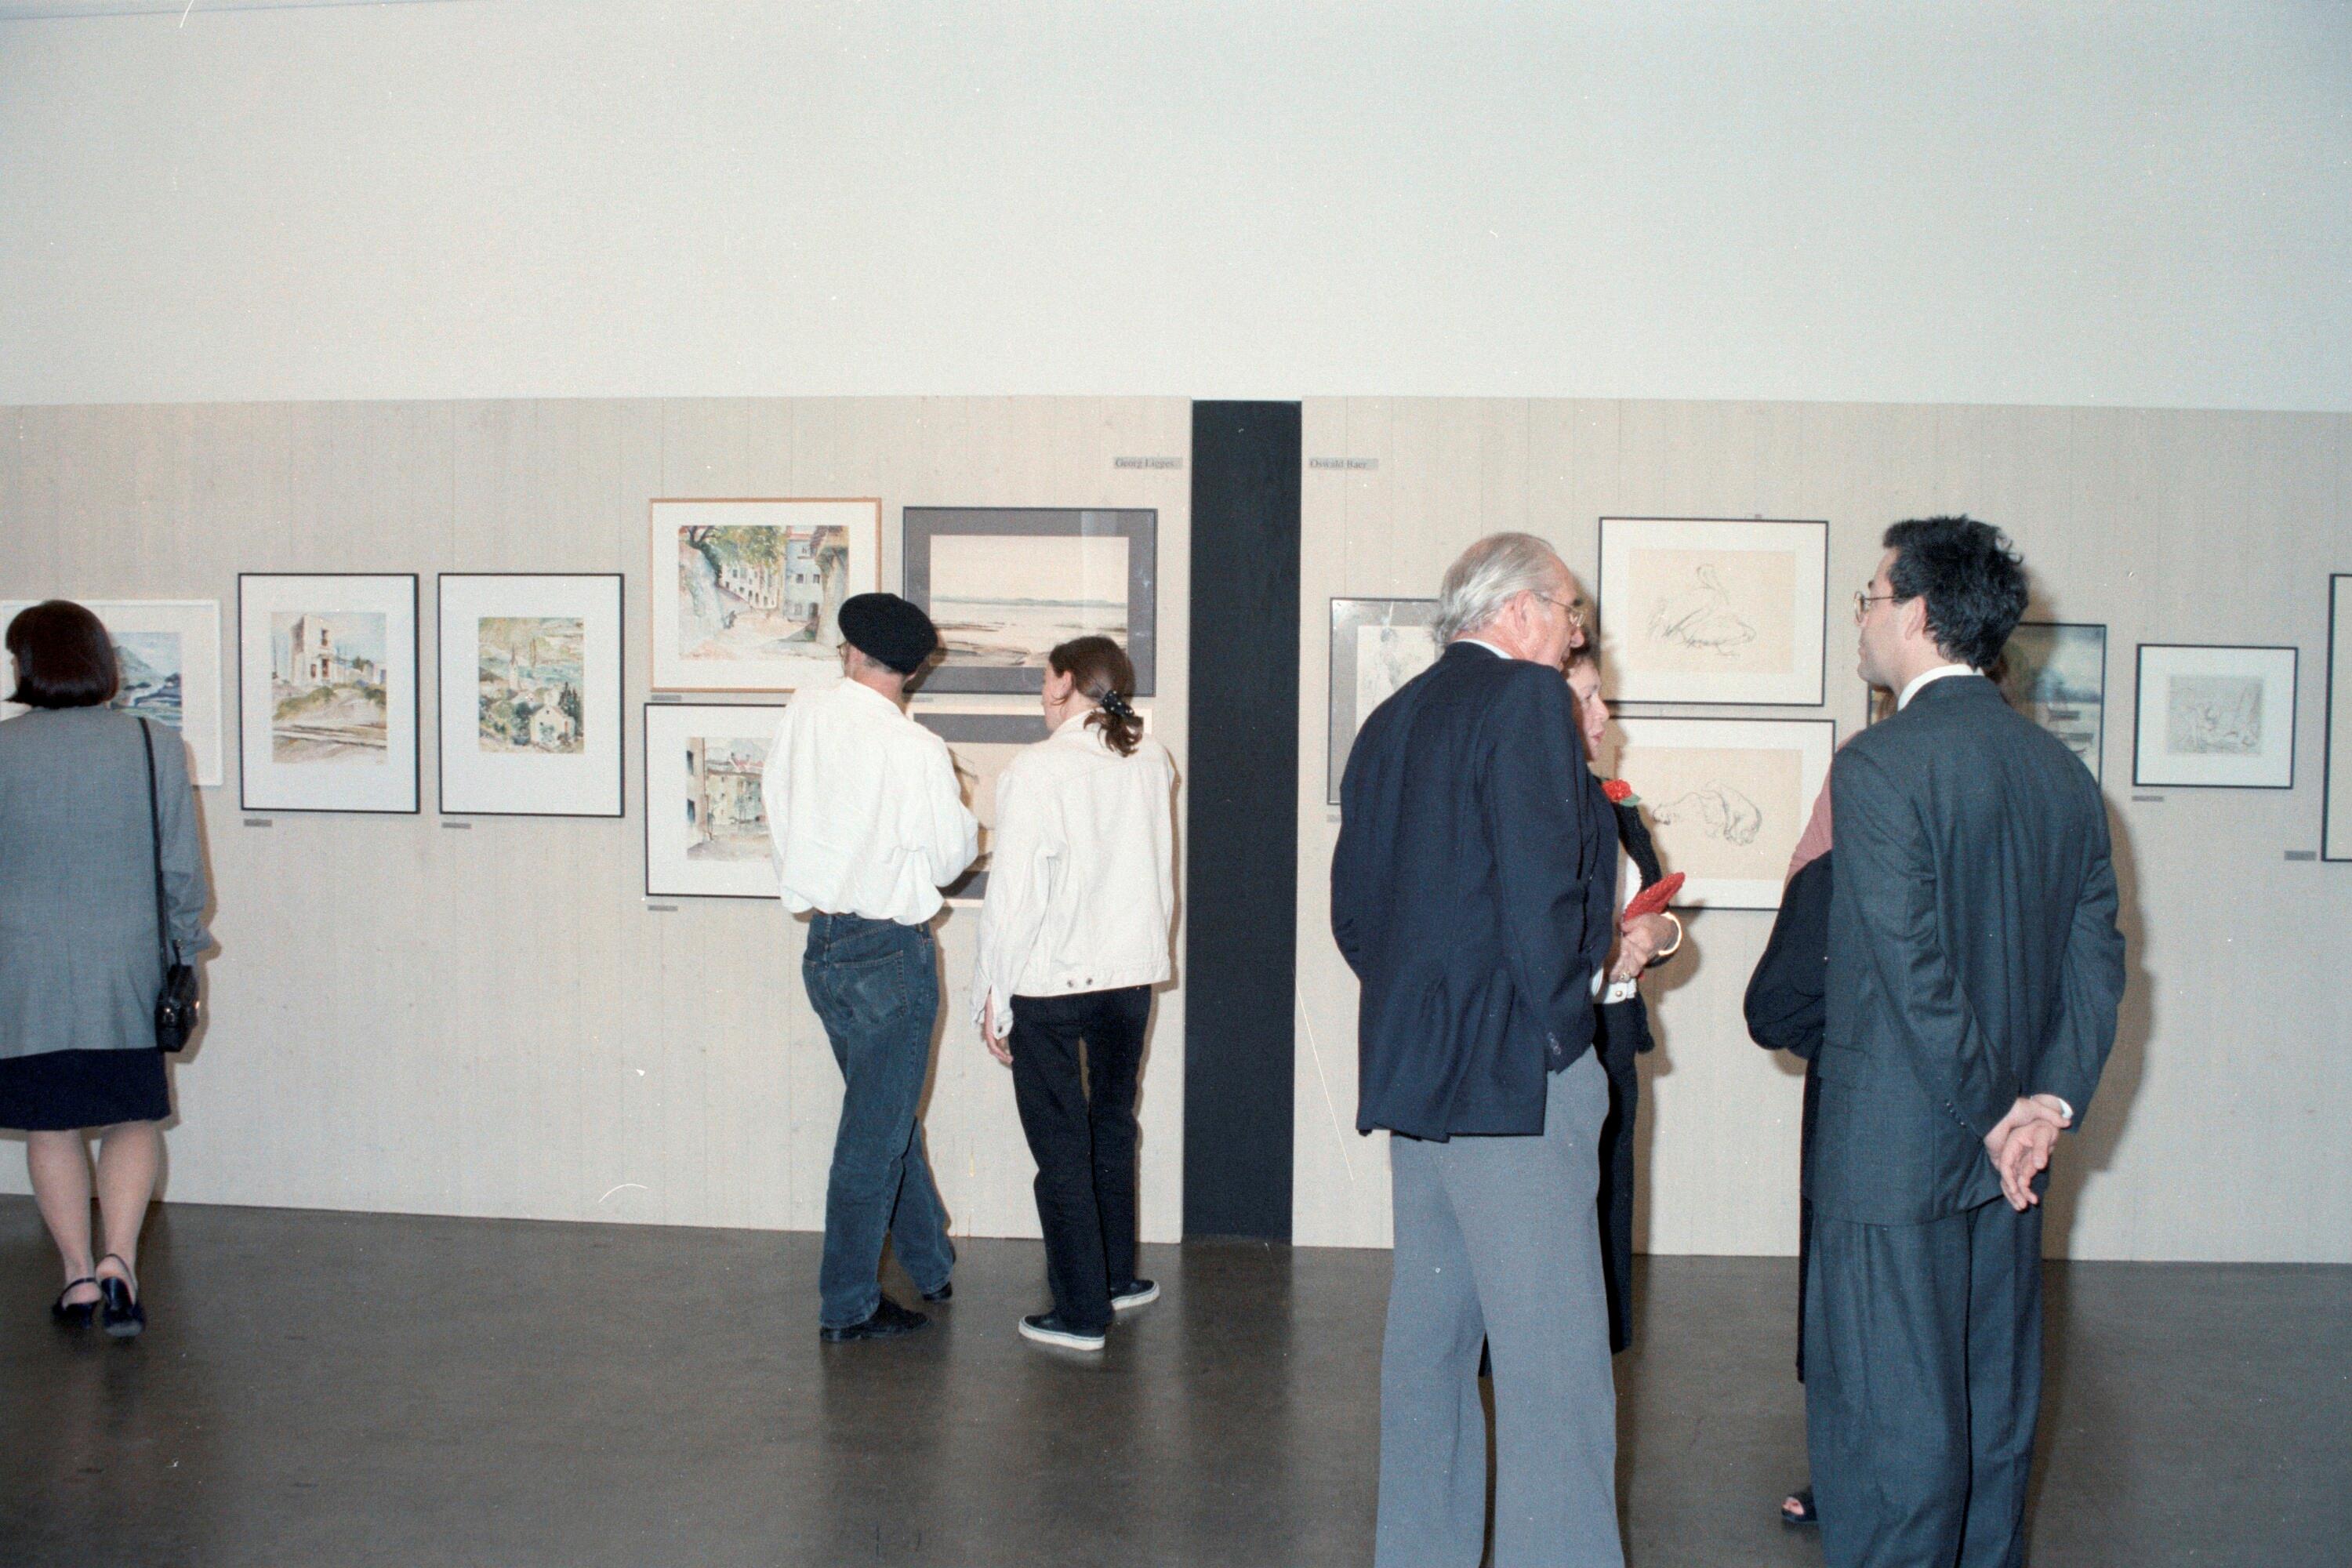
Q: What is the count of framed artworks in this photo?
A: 13